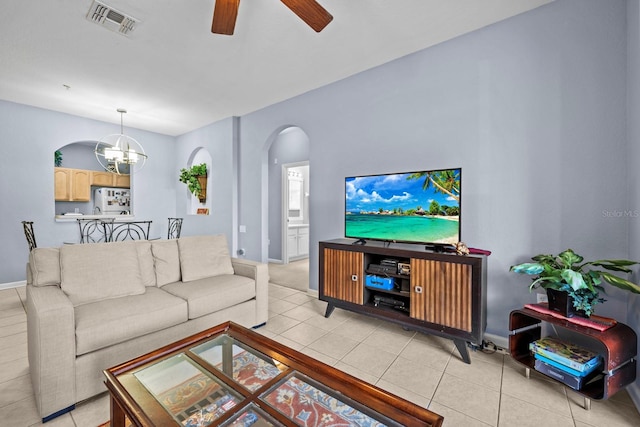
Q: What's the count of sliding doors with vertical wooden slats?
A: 2